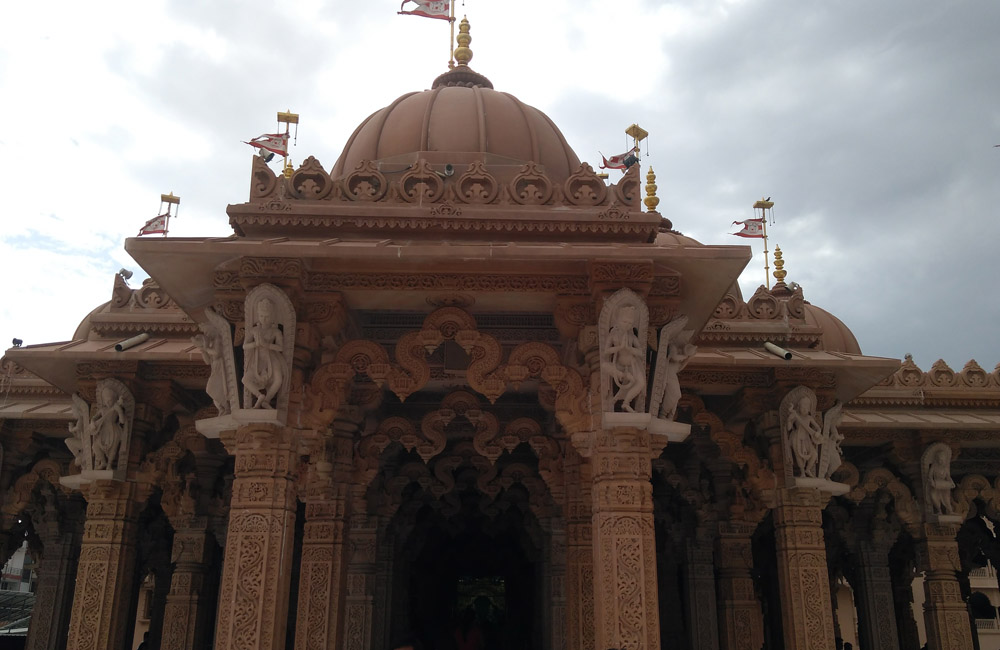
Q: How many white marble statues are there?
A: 9